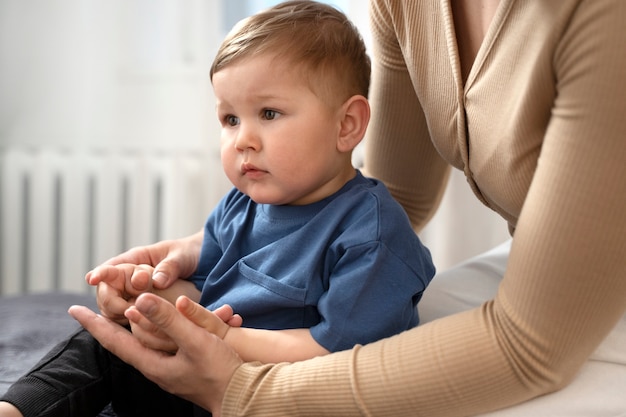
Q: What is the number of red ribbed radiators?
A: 0